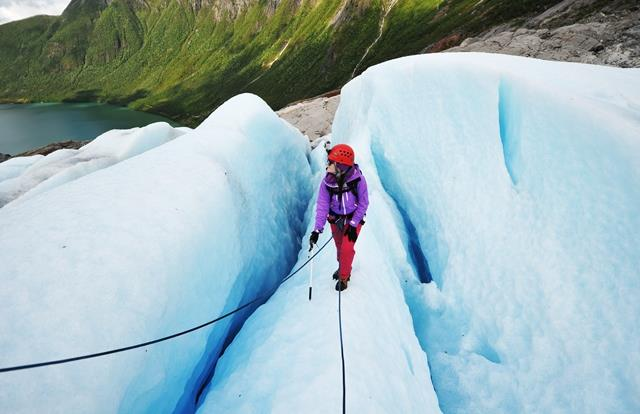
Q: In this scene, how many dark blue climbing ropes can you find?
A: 2